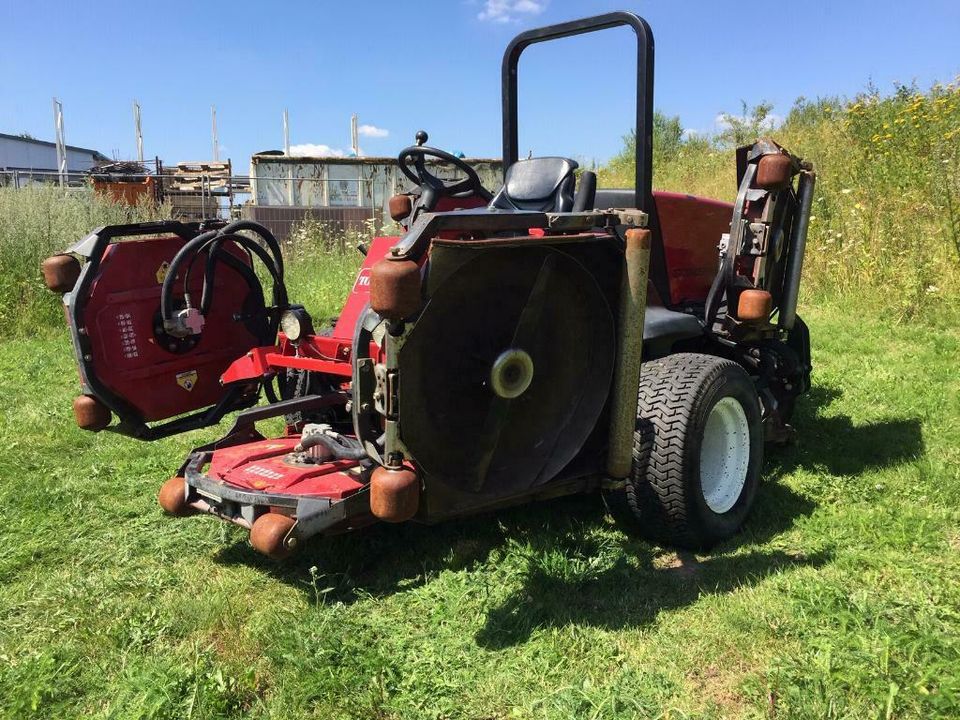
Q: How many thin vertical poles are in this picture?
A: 5